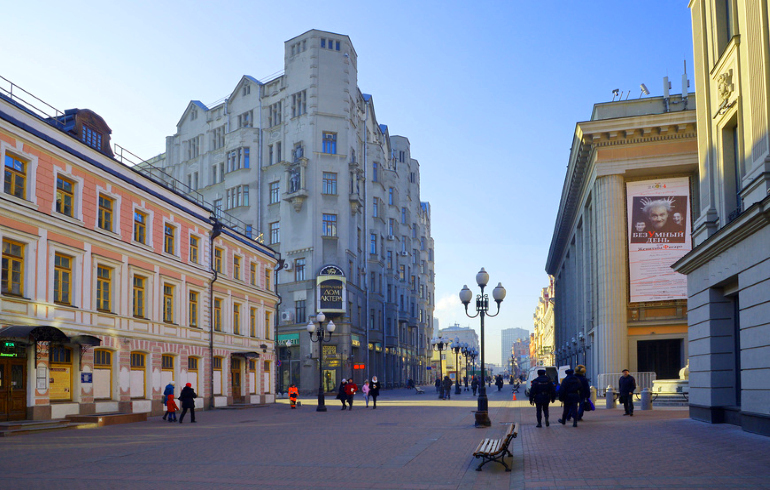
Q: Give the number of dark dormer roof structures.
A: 1